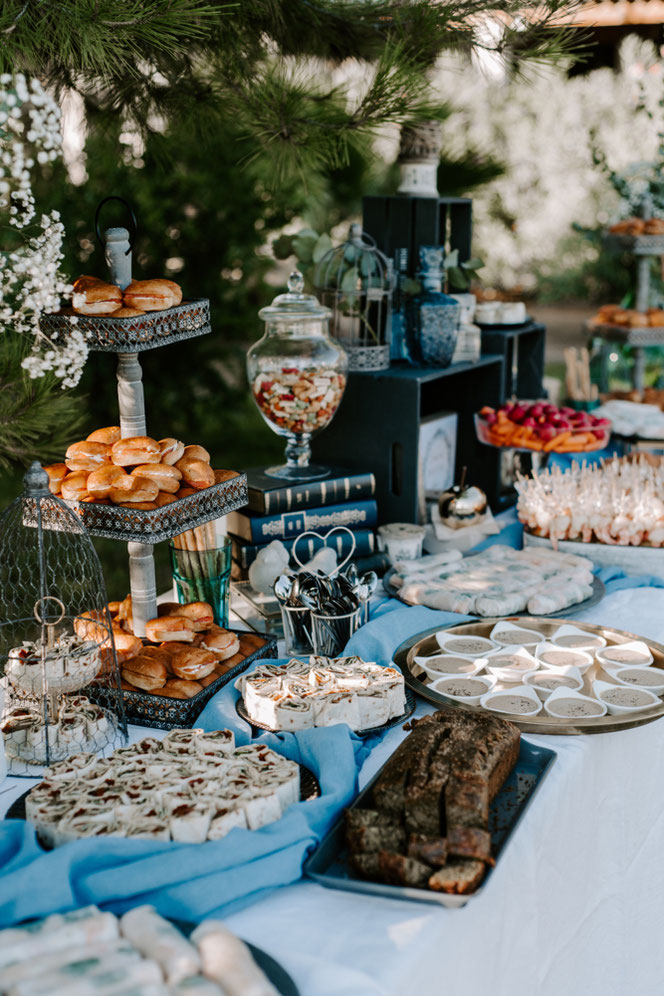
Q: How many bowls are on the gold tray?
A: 13